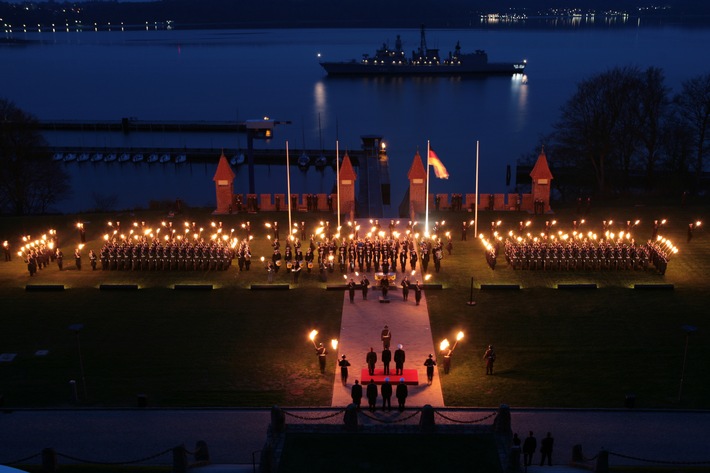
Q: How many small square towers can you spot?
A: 4